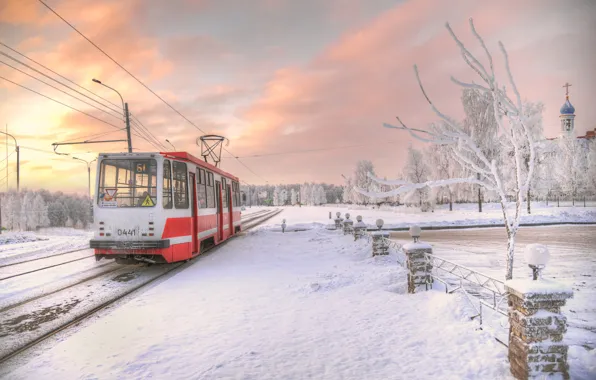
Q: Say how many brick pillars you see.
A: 6